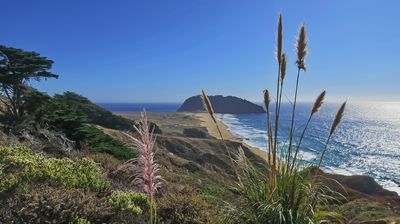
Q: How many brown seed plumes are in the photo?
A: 7